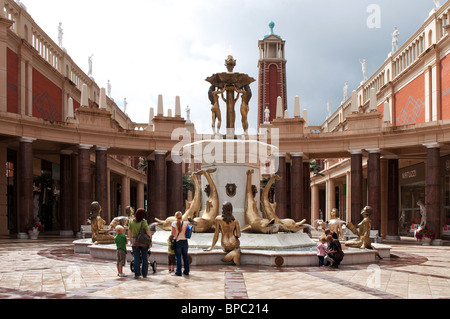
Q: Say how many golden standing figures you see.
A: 2